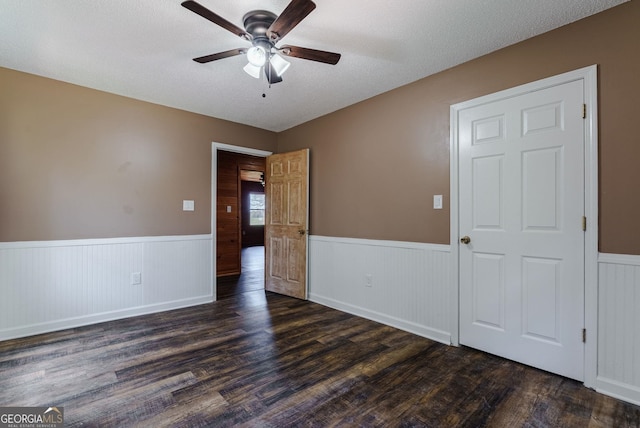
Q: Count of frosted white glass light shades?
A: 3